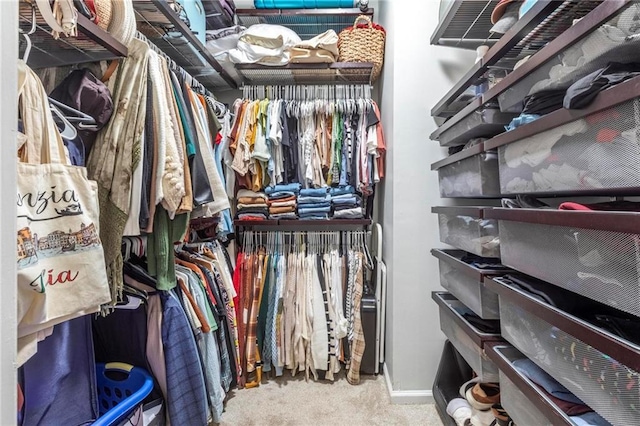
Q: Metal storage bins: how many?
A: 10